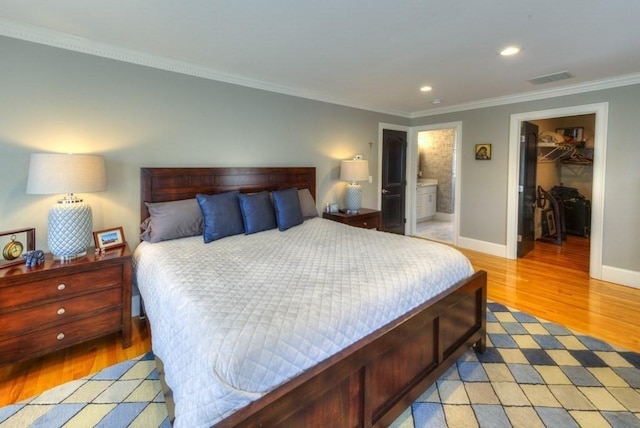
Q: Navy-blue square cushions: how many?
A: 3